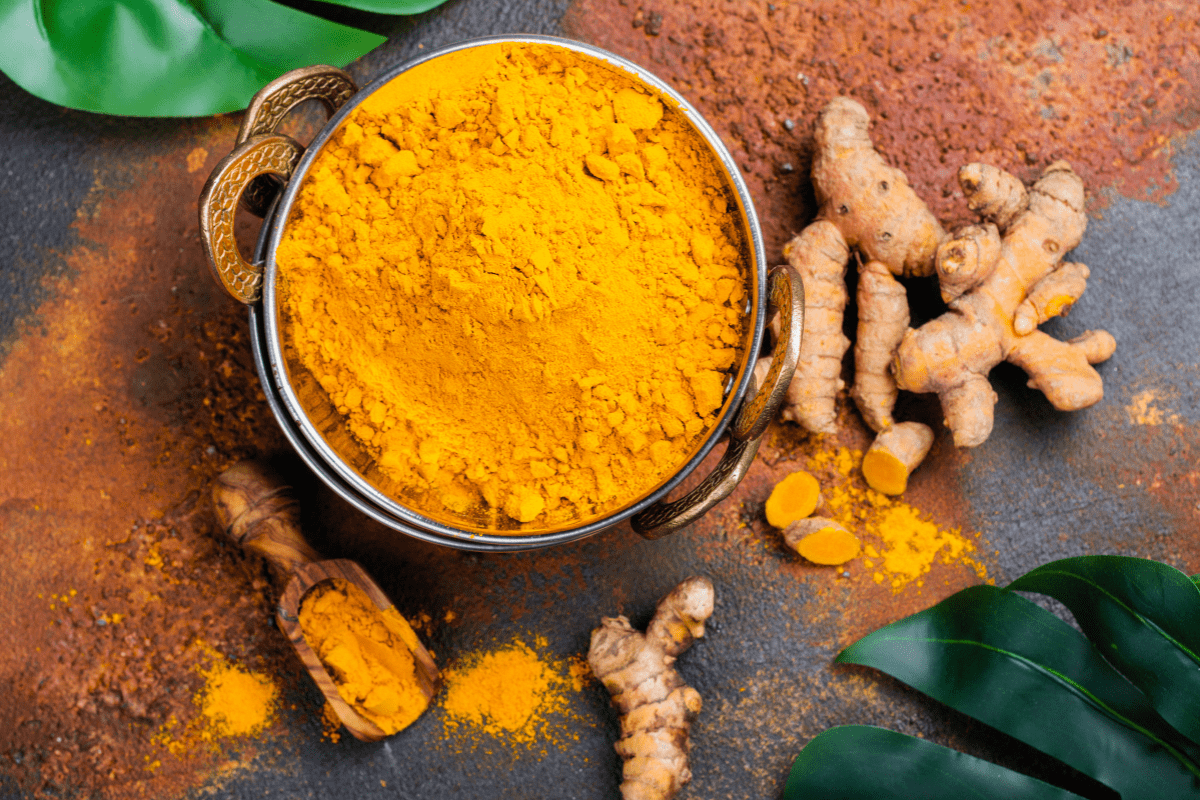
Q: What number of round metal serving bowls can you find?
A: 2